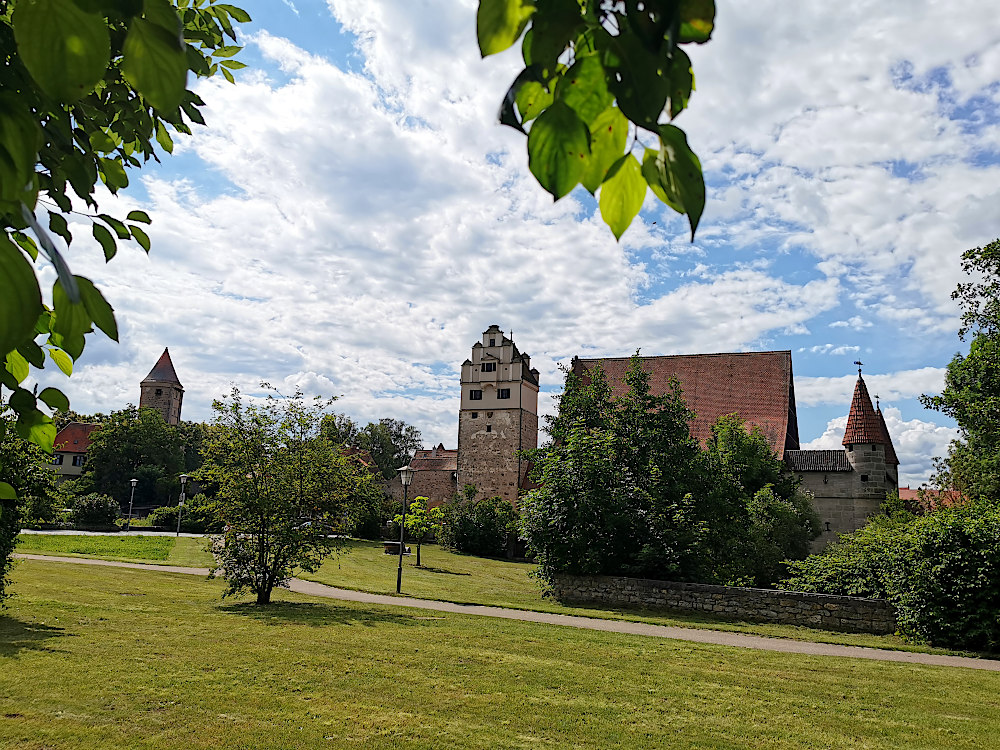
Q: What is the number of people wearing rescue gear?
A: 0